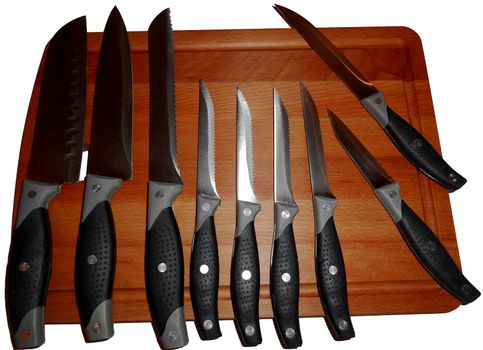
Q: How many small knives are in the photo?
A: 6